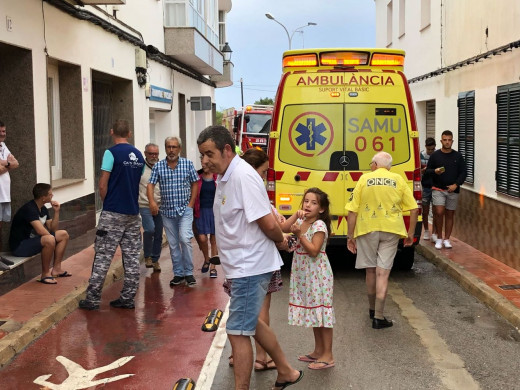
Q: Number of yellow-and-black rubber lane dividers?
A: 2